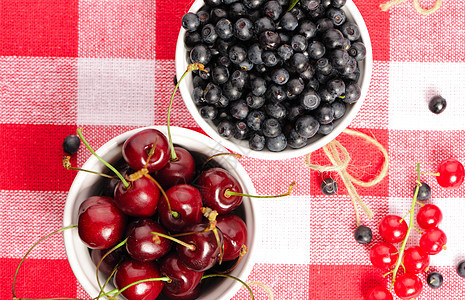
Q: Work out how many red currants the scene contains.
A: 8